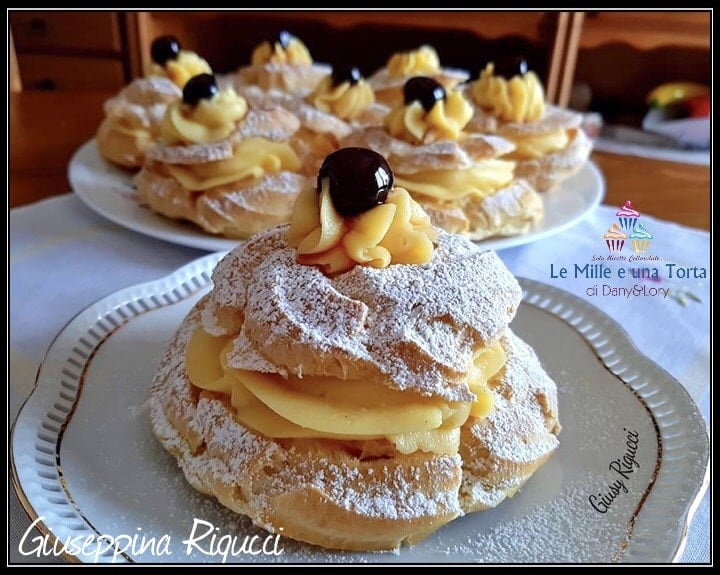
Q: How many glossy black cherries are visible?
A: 7